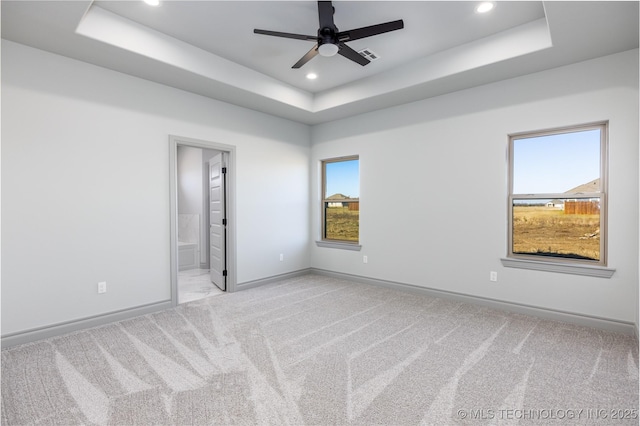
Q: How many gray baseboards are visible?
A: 3